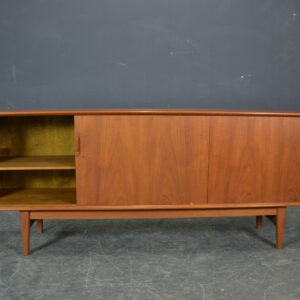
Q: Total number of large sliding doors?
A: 2